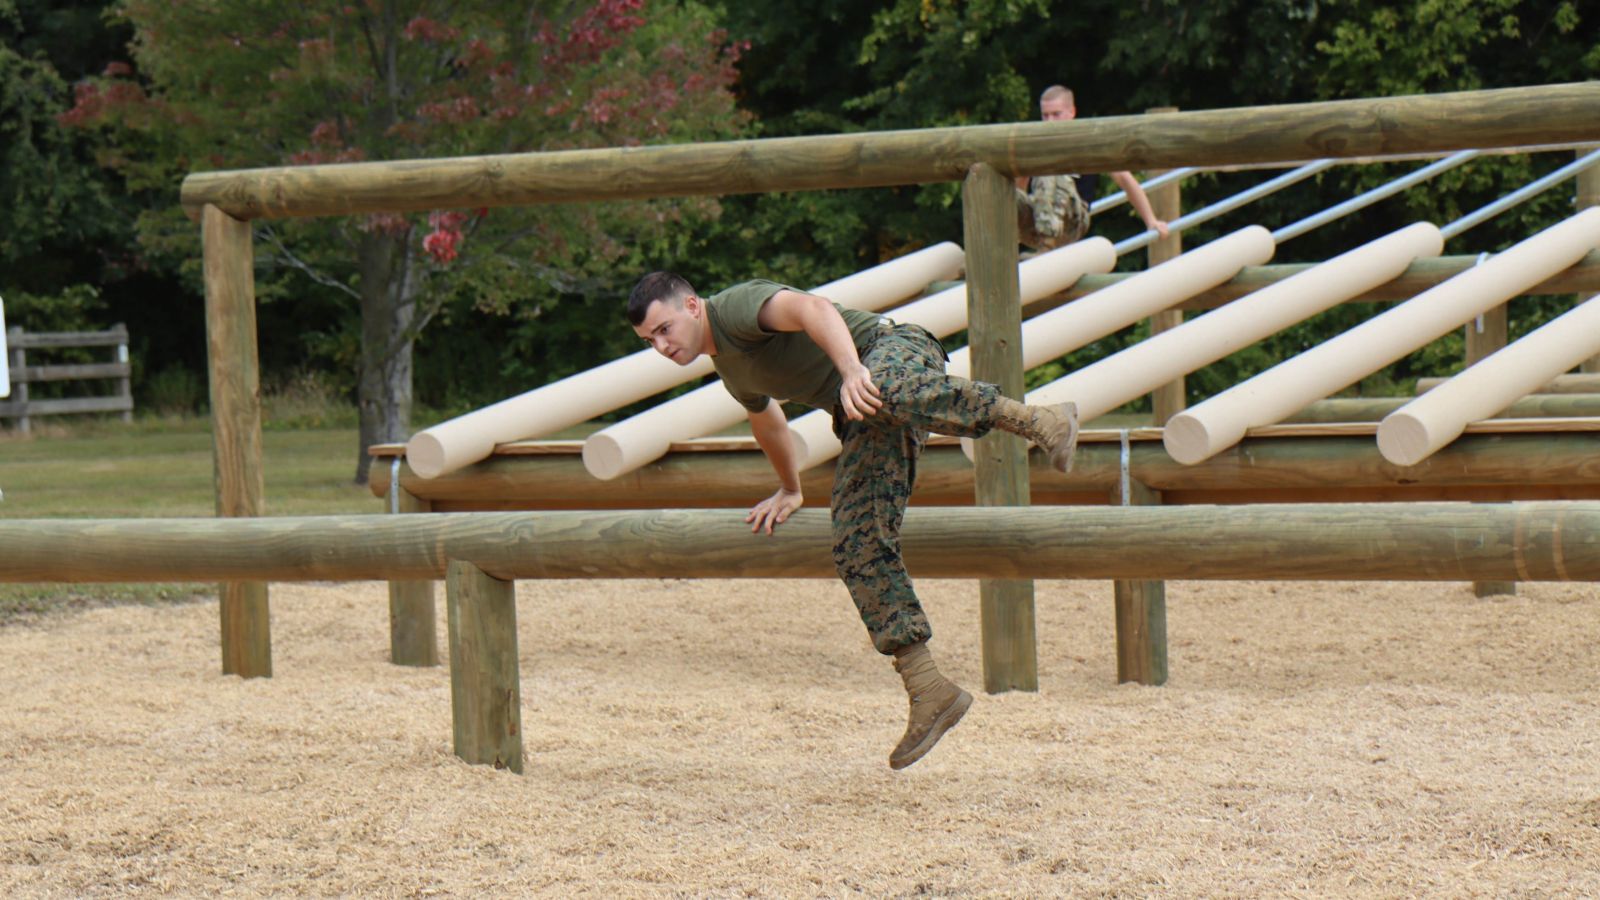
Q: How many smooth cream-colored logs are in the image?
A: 6